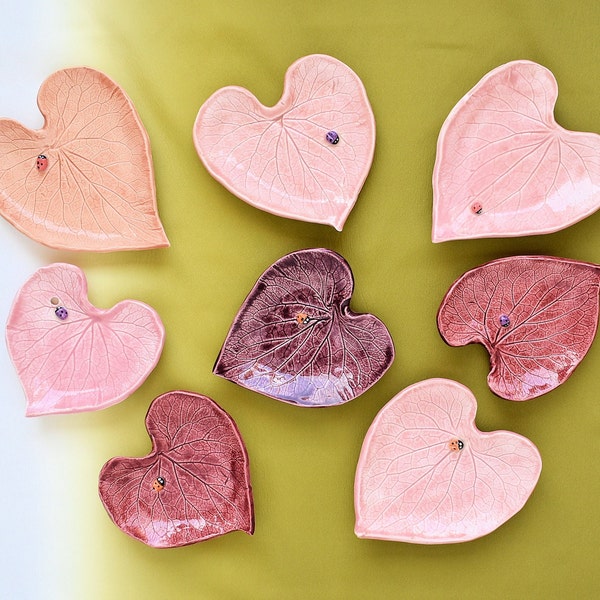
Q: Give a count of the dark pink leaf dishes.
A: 2